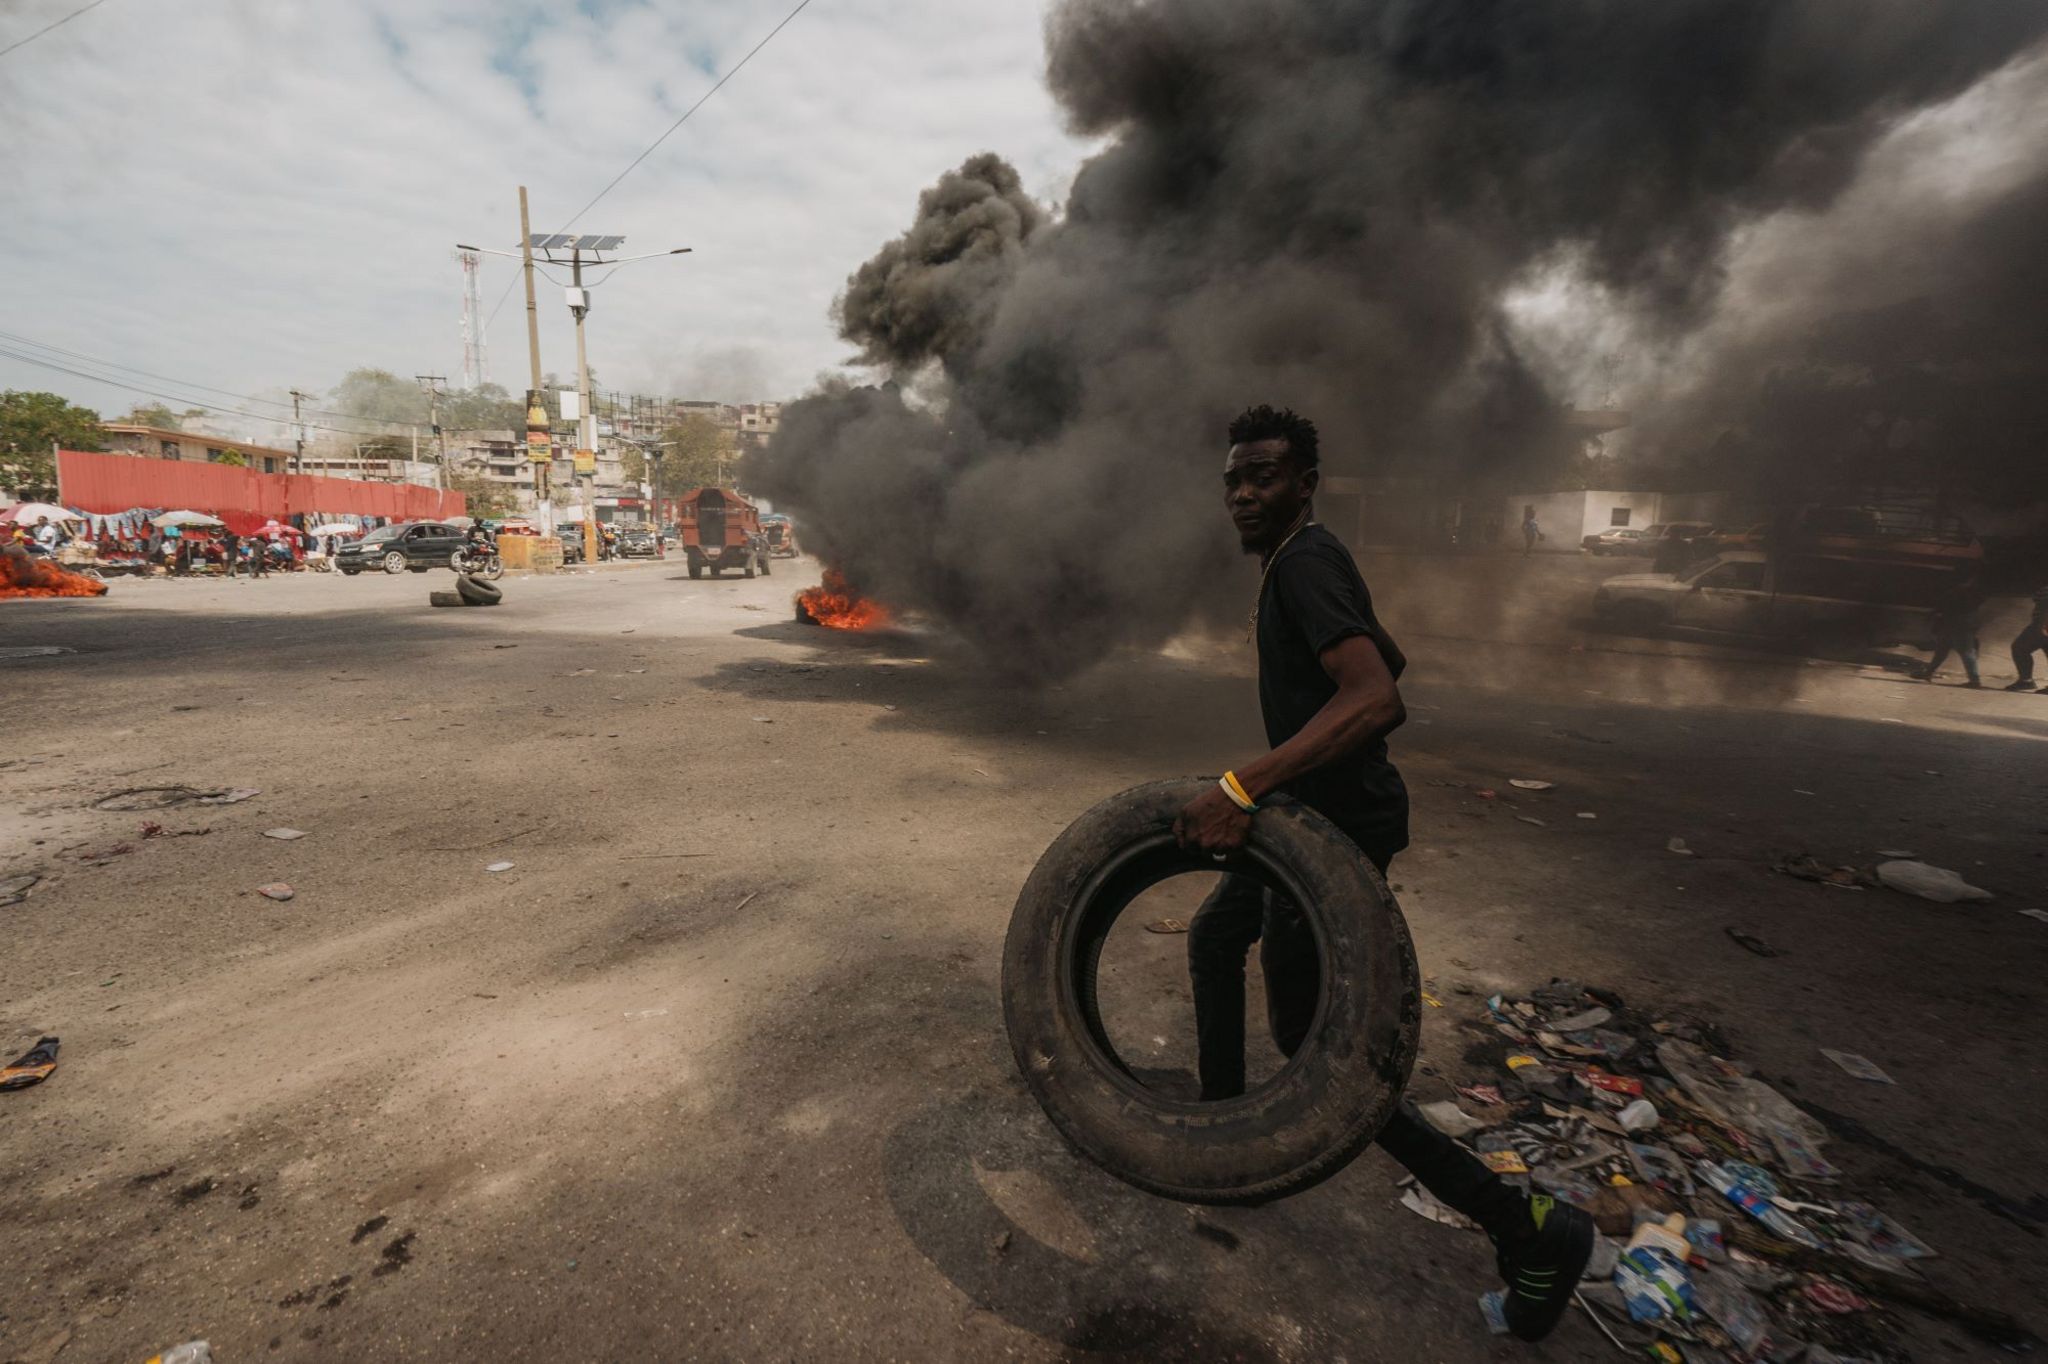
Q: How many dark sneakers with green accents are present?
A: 1